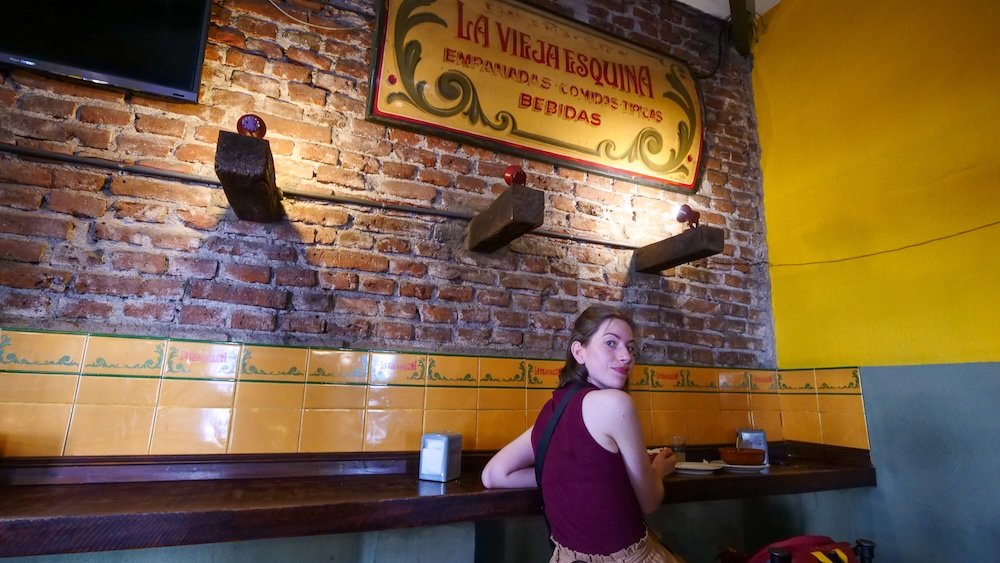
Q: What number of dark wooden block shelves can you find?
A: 3